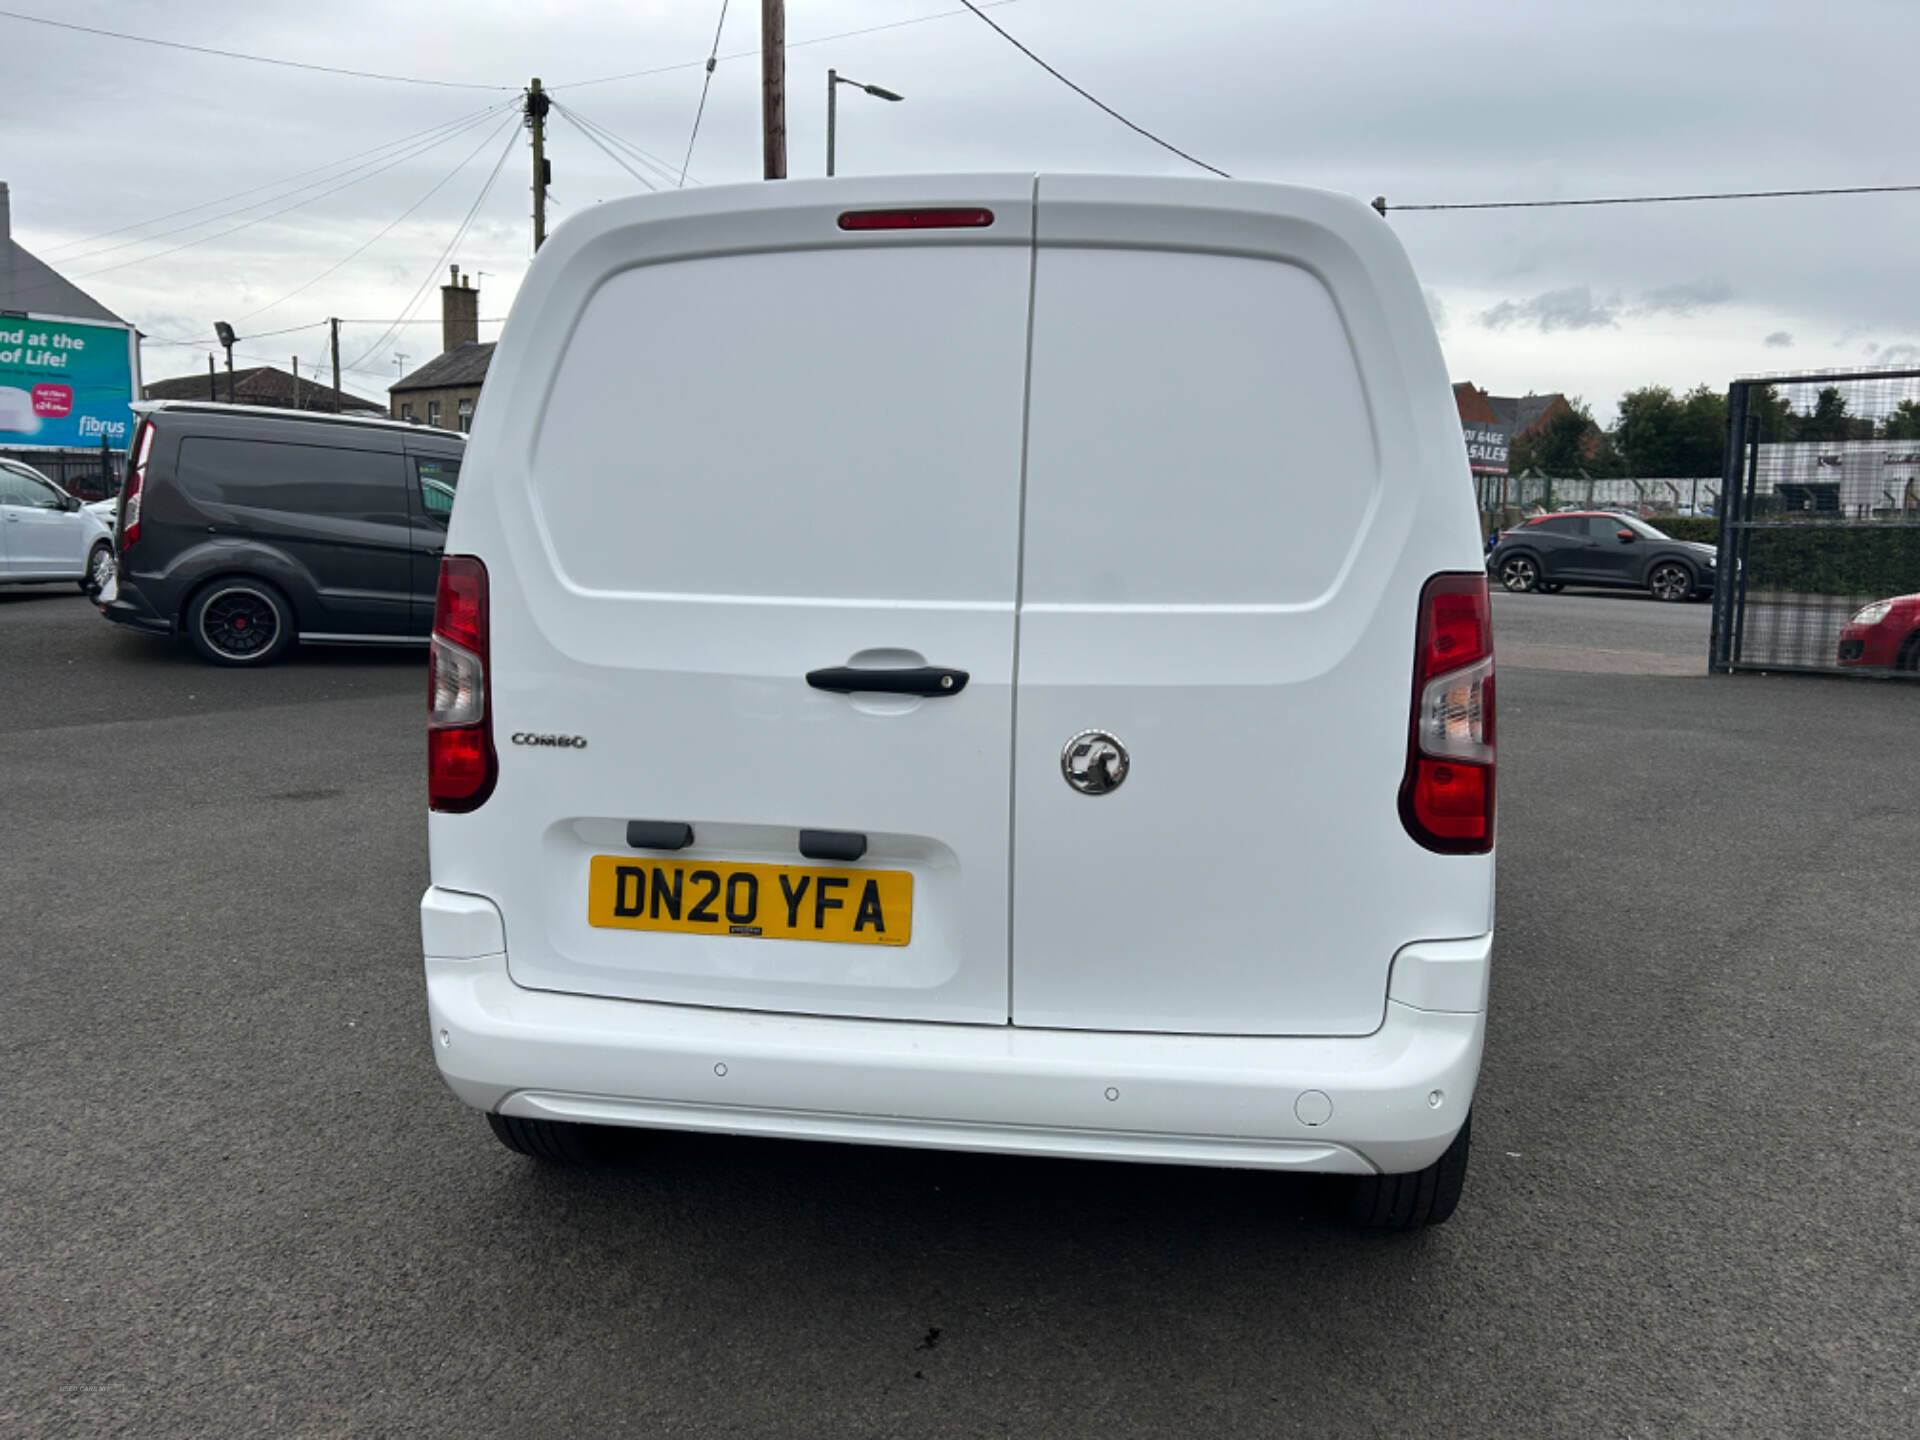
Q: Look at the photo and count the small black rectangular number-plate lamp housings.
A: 2